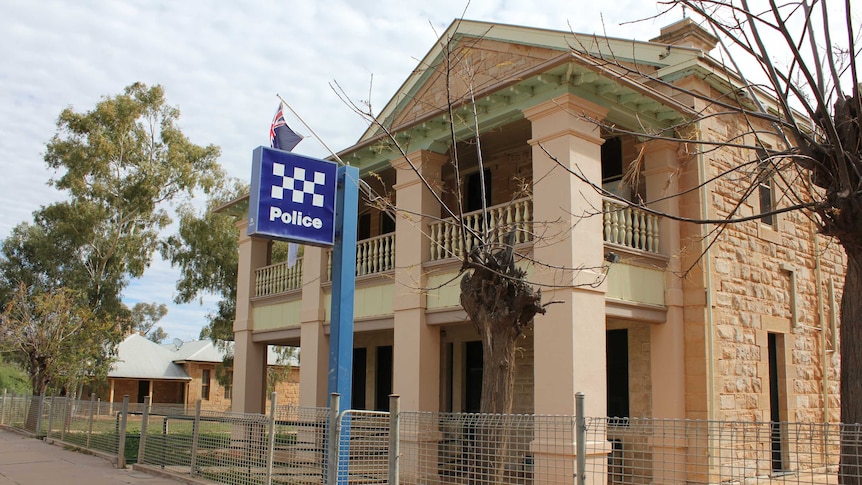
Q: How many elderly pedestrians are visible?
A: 0